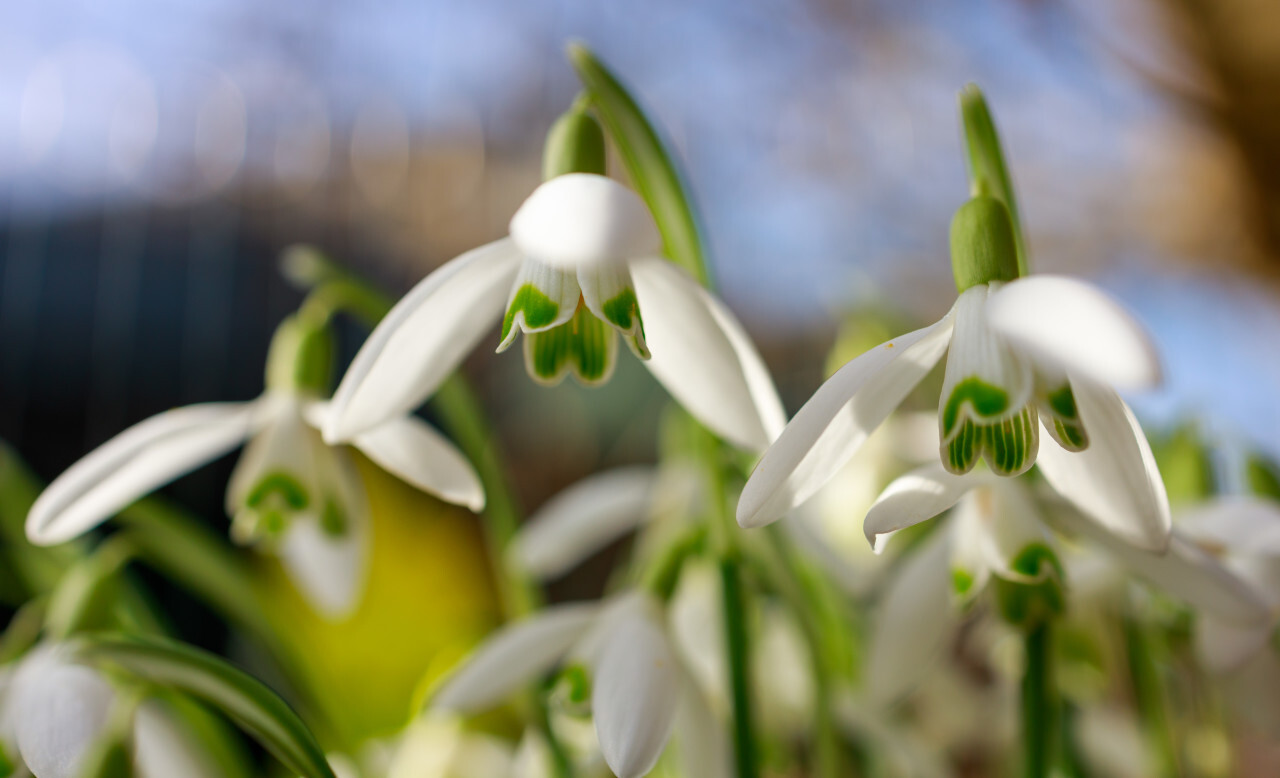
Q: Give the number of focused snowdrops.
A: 2